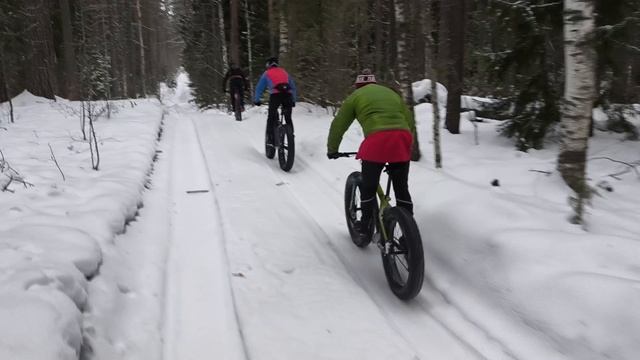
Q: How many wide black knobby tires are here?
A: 5